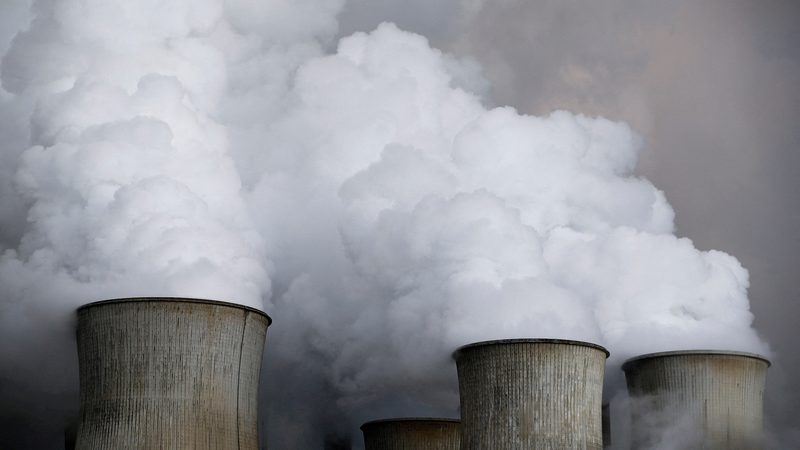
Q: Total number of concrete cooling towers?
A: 4